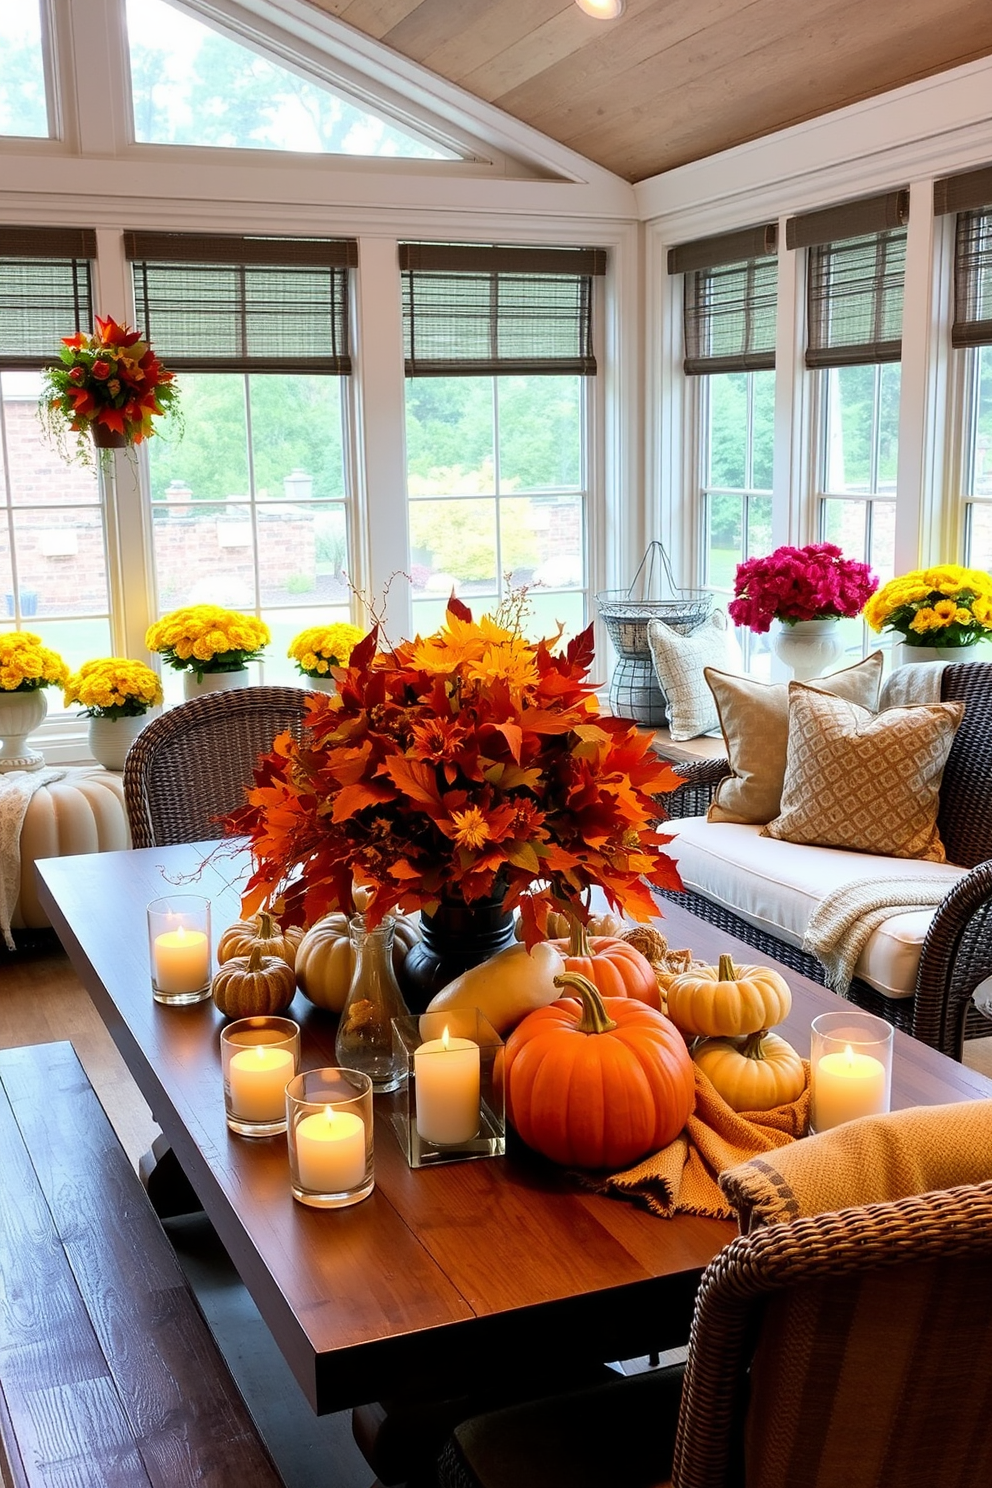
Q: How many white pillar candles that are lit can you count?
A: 5